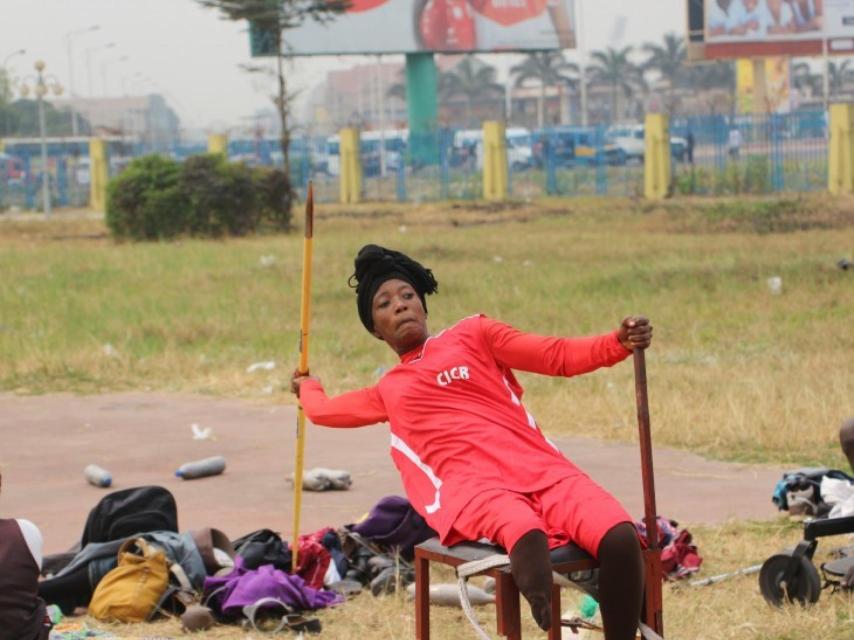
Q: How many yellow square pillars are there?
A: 6